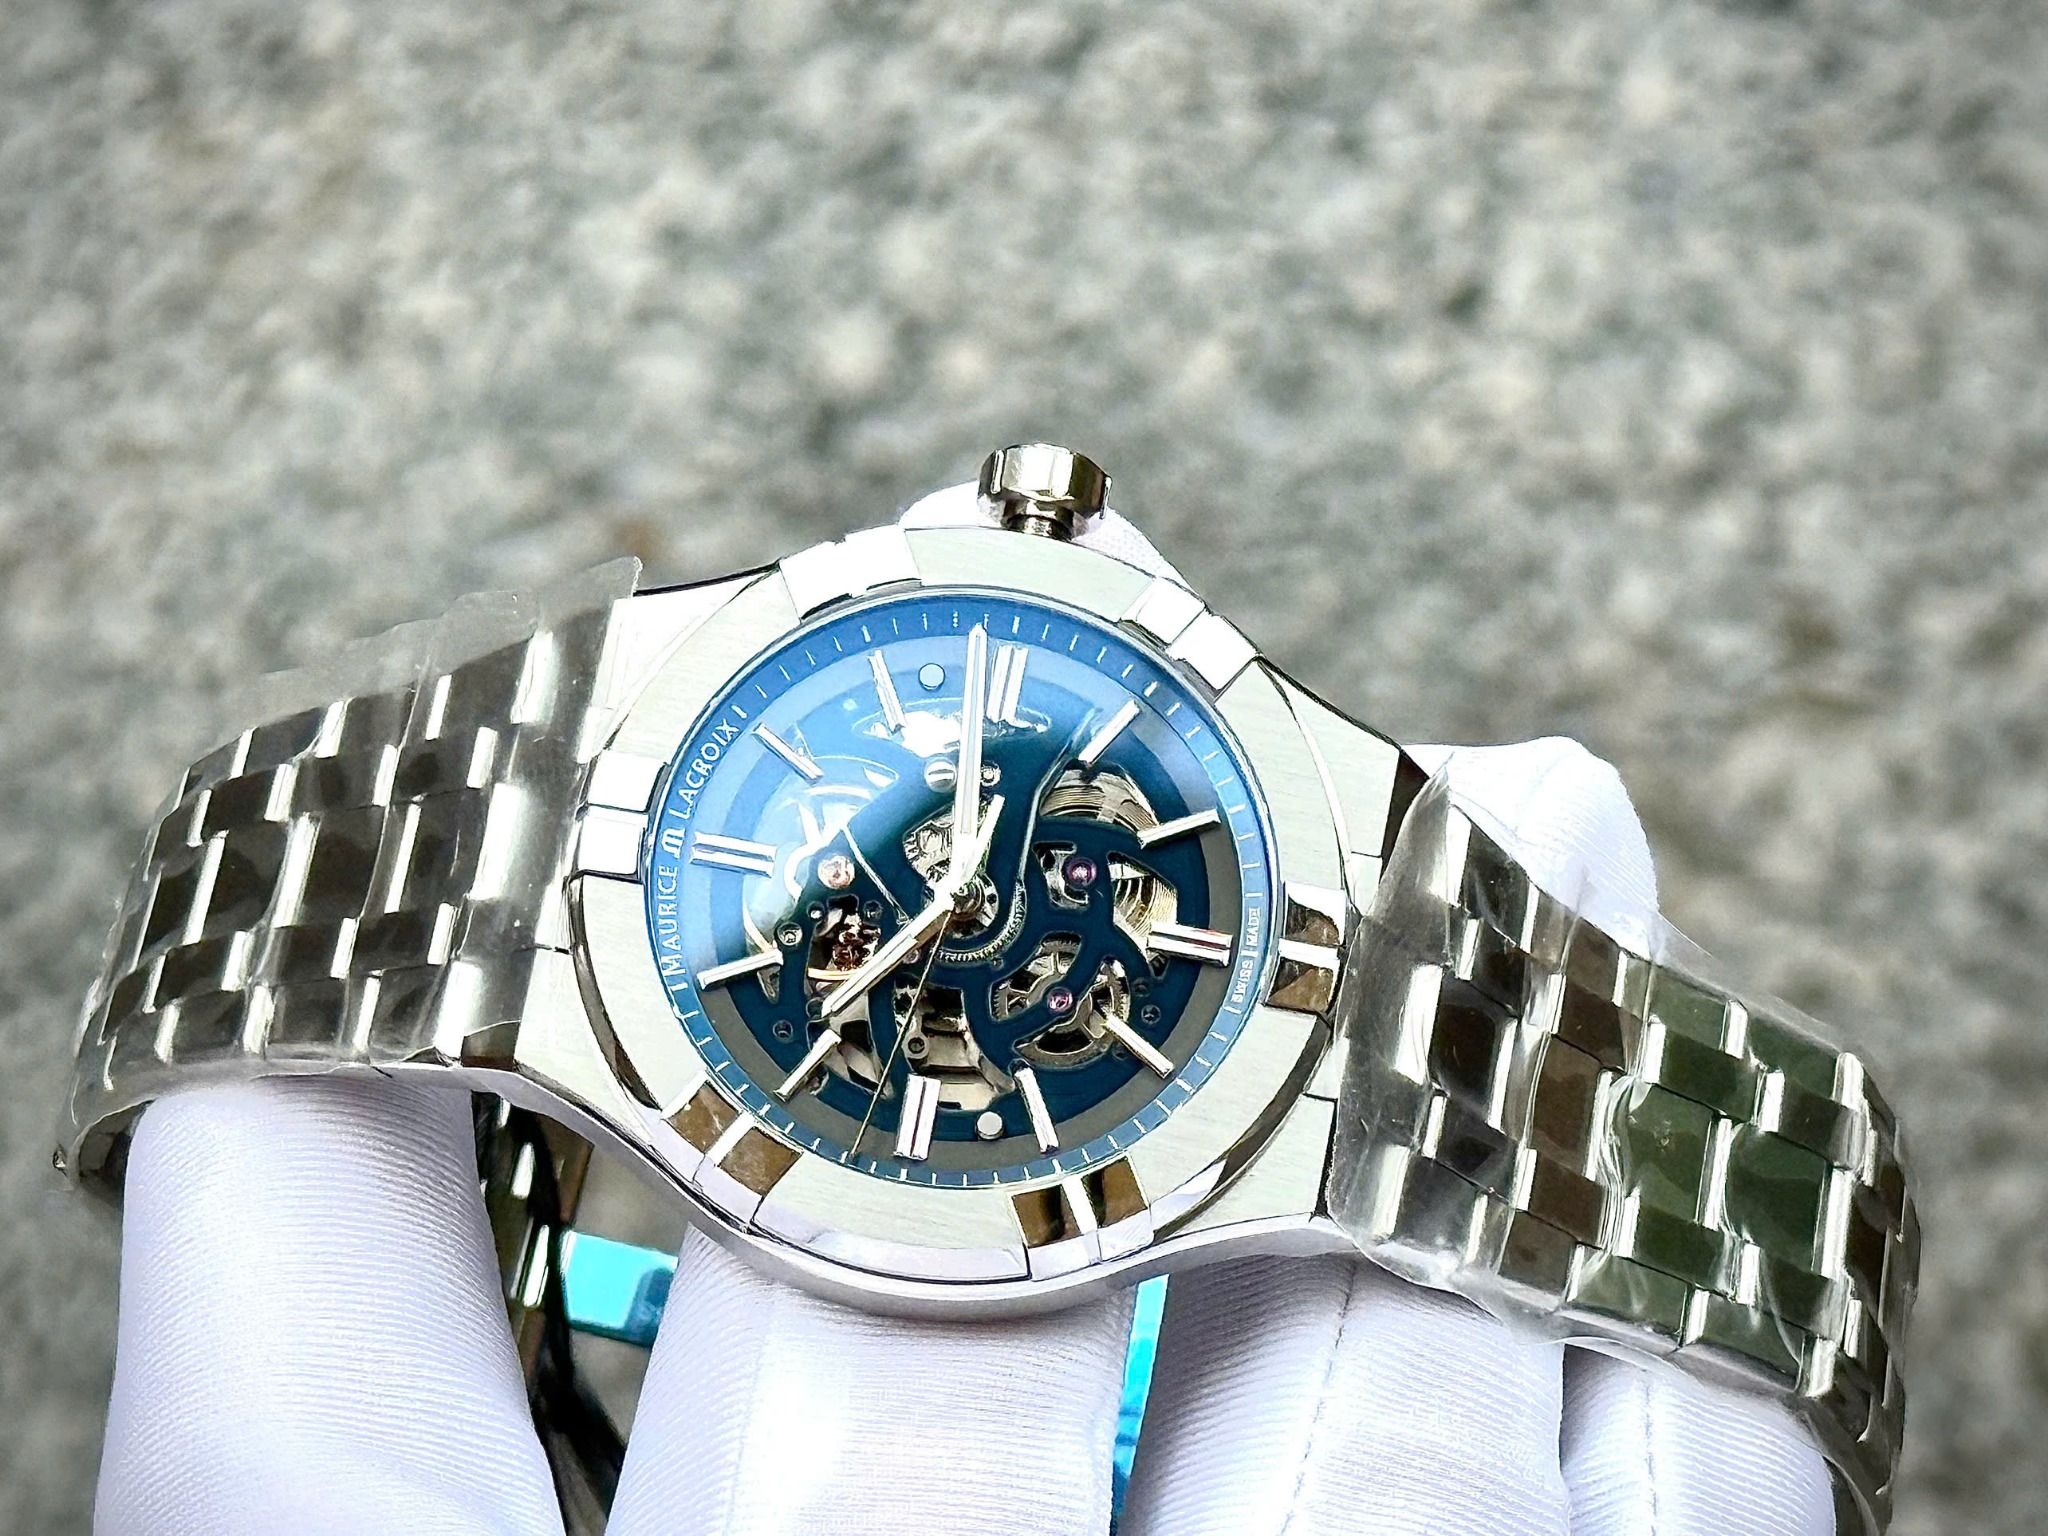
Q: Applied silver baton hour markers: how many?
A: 12